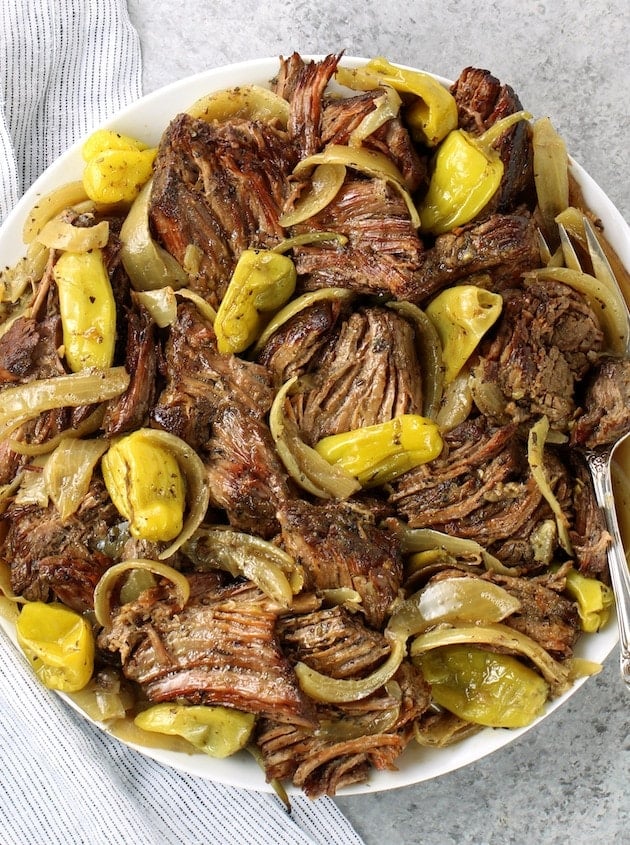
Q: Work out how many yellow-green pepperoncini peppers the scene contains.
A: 12